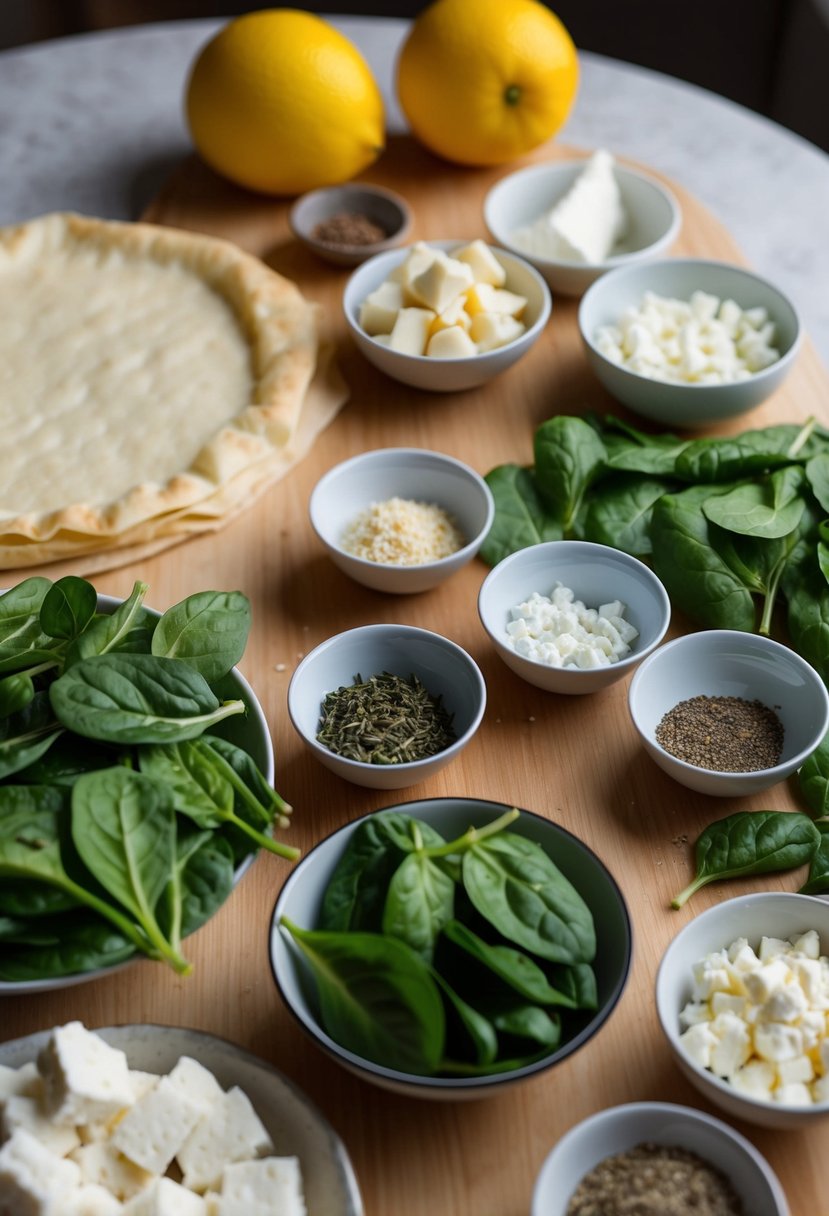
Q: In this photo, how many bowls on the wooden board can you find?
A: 13